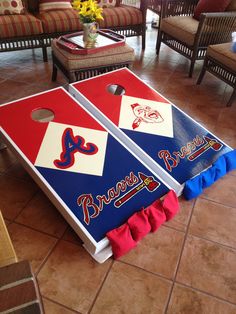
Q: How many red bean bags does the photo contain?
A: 4